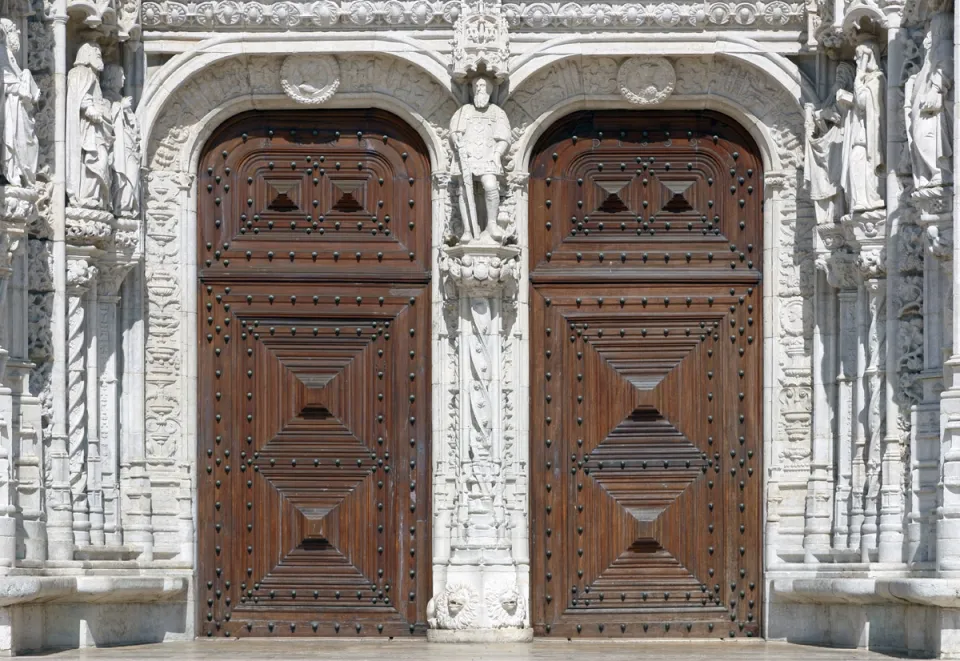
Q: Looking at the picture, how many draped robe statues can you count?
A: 6